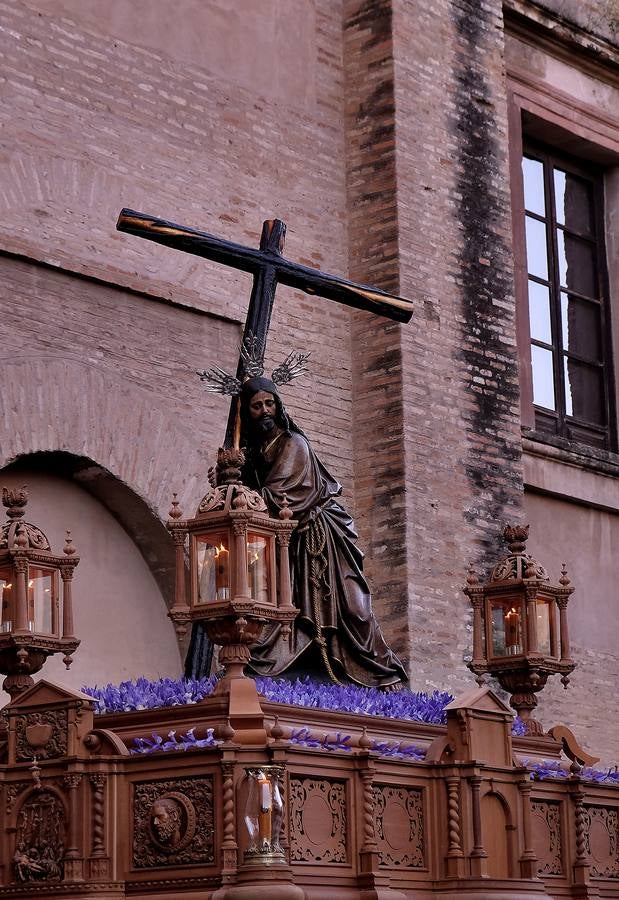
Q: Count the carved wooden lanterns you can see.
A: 3